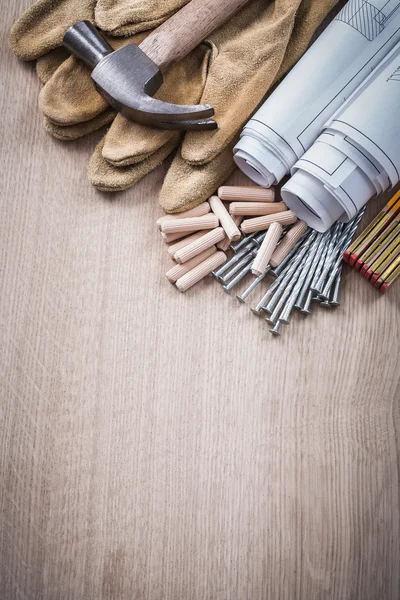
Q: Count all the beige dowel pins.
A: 14